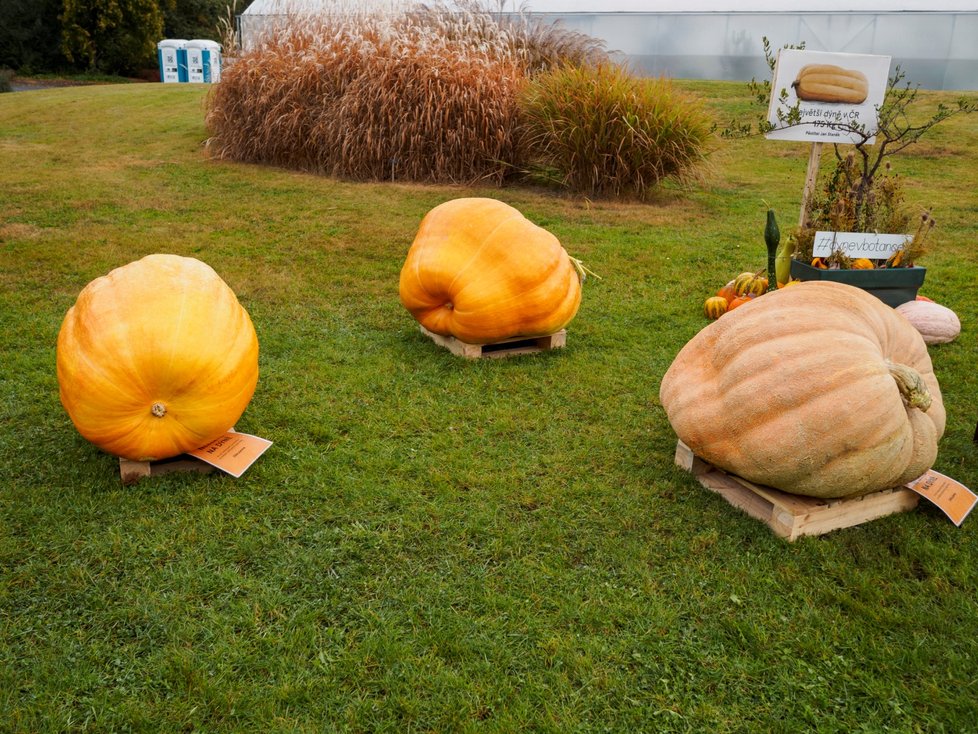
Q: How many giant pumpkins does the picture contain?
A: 3